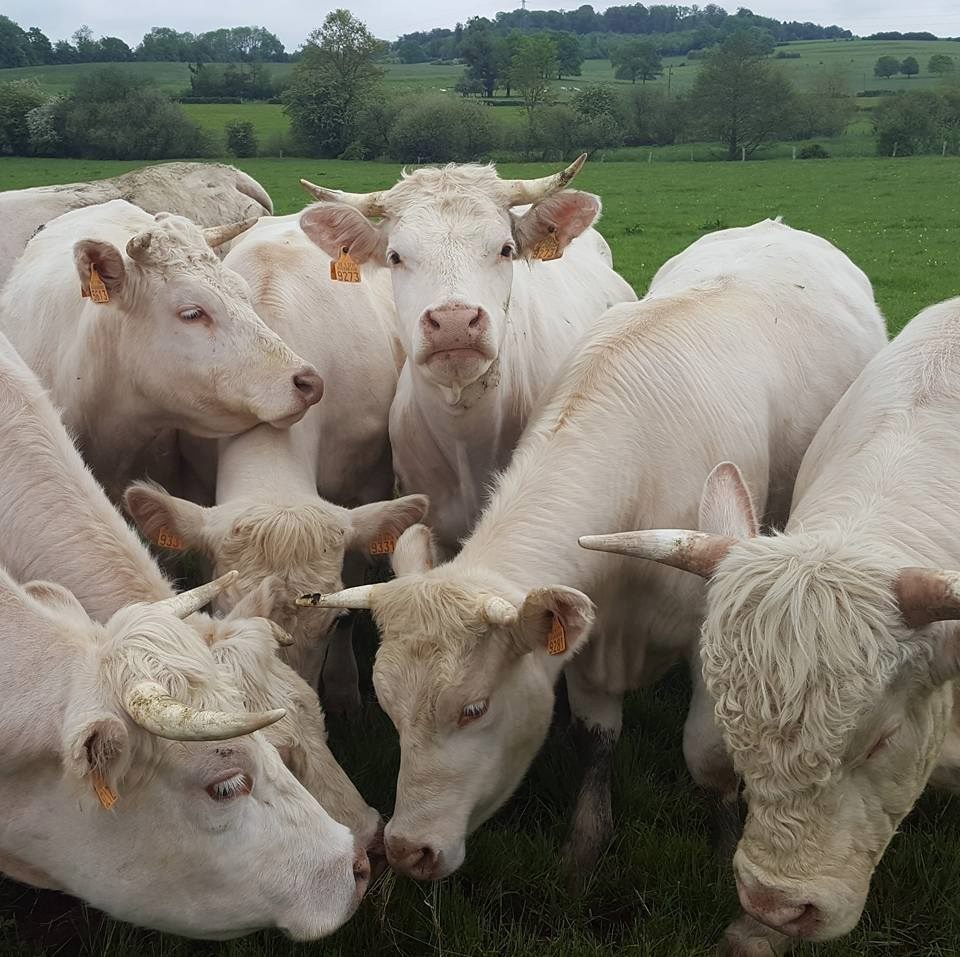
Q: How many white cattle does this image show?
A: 8